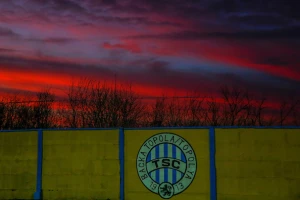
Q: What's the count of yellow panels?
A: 4